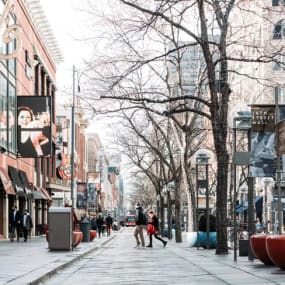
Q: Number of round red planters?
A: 4